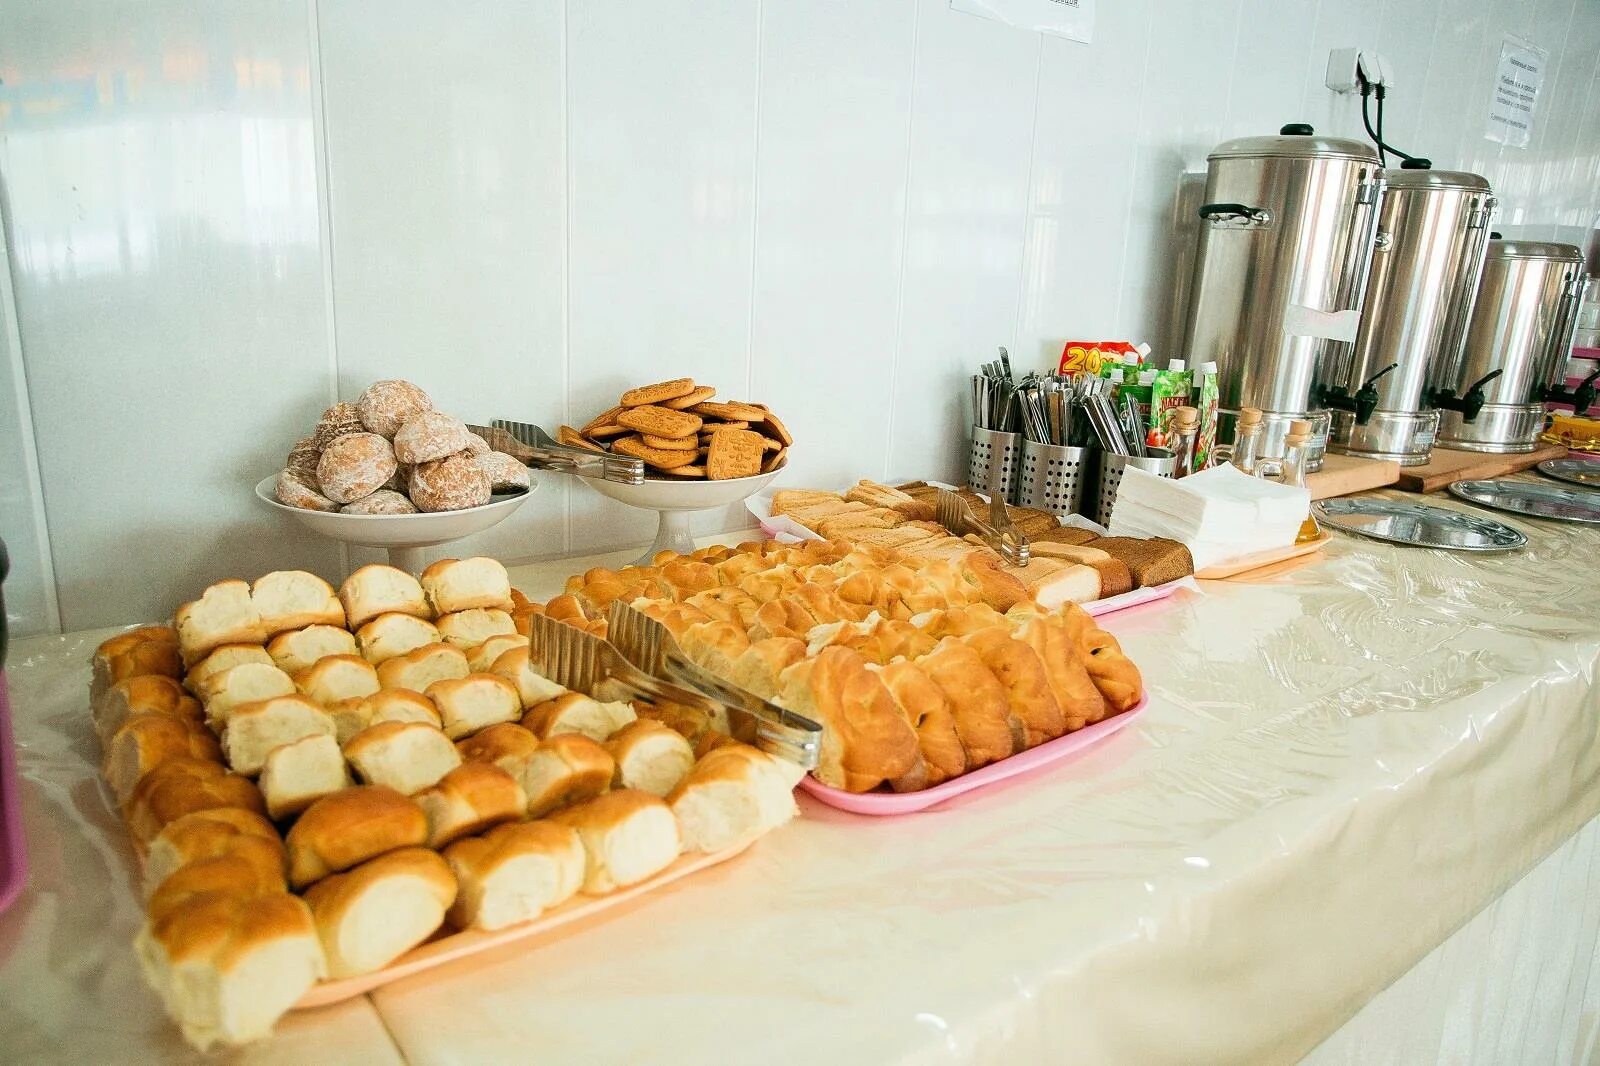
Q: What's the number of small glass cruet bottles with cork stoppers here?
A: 3